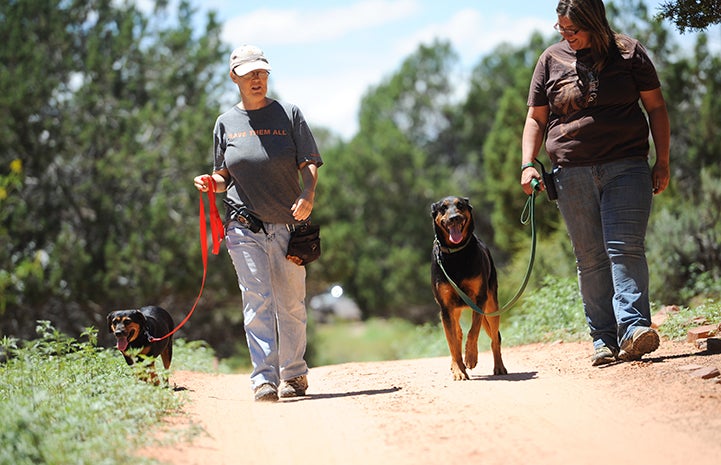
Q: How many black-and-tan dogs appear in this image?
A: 2